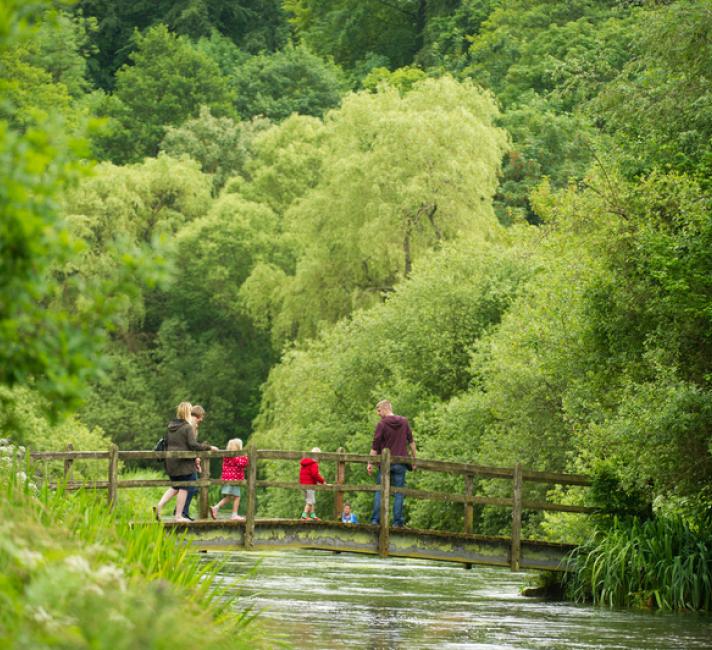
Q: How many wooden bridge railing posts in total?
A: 8